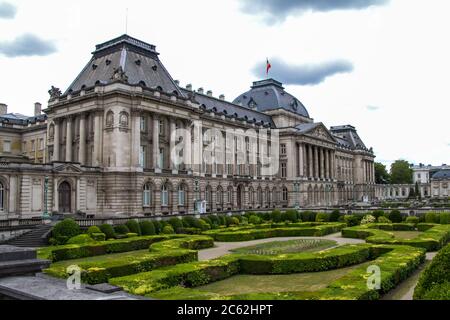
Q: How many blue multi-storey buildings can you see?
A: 0